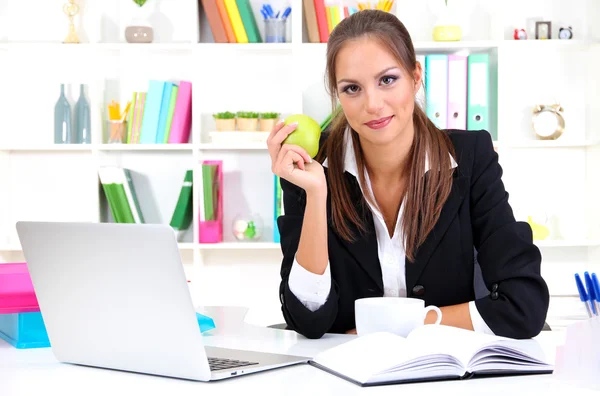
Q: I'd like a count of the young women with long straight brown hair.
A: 1